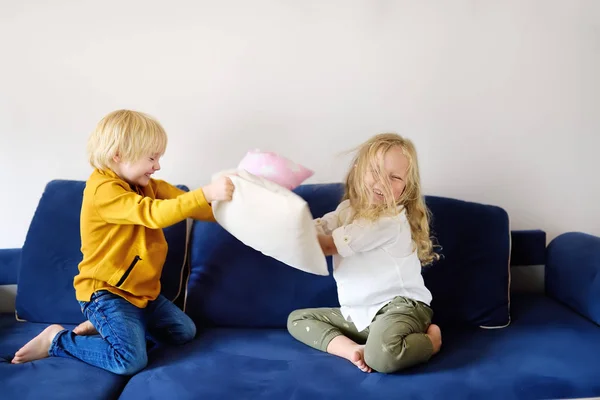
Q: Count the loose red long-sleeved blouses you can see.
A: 0